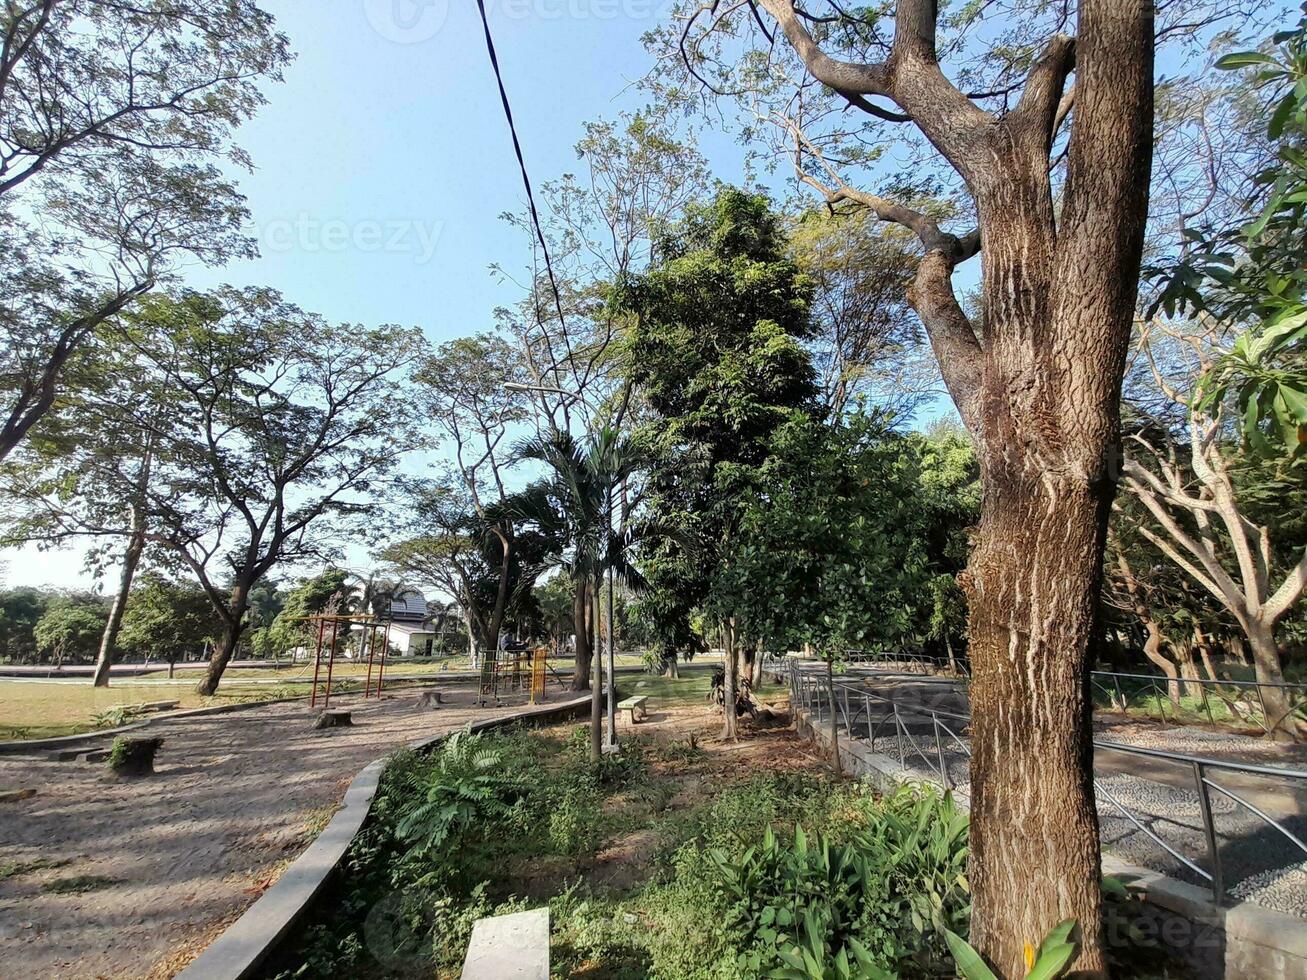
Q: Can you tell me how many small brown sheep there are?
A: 0